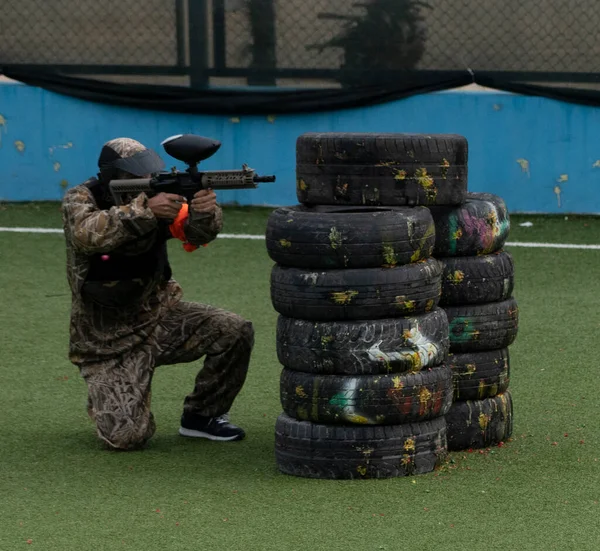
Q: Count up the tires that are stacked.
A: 11